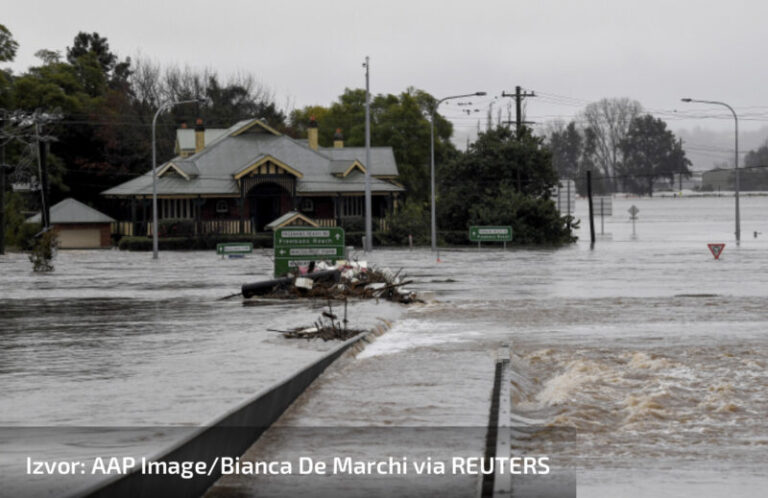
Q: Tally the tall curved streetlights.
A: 3